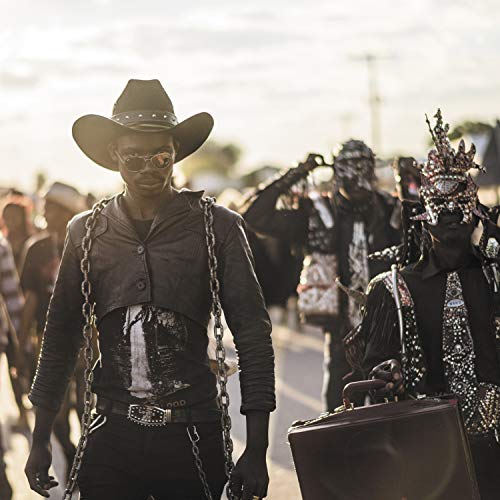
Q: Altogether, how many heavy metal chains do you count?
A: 2